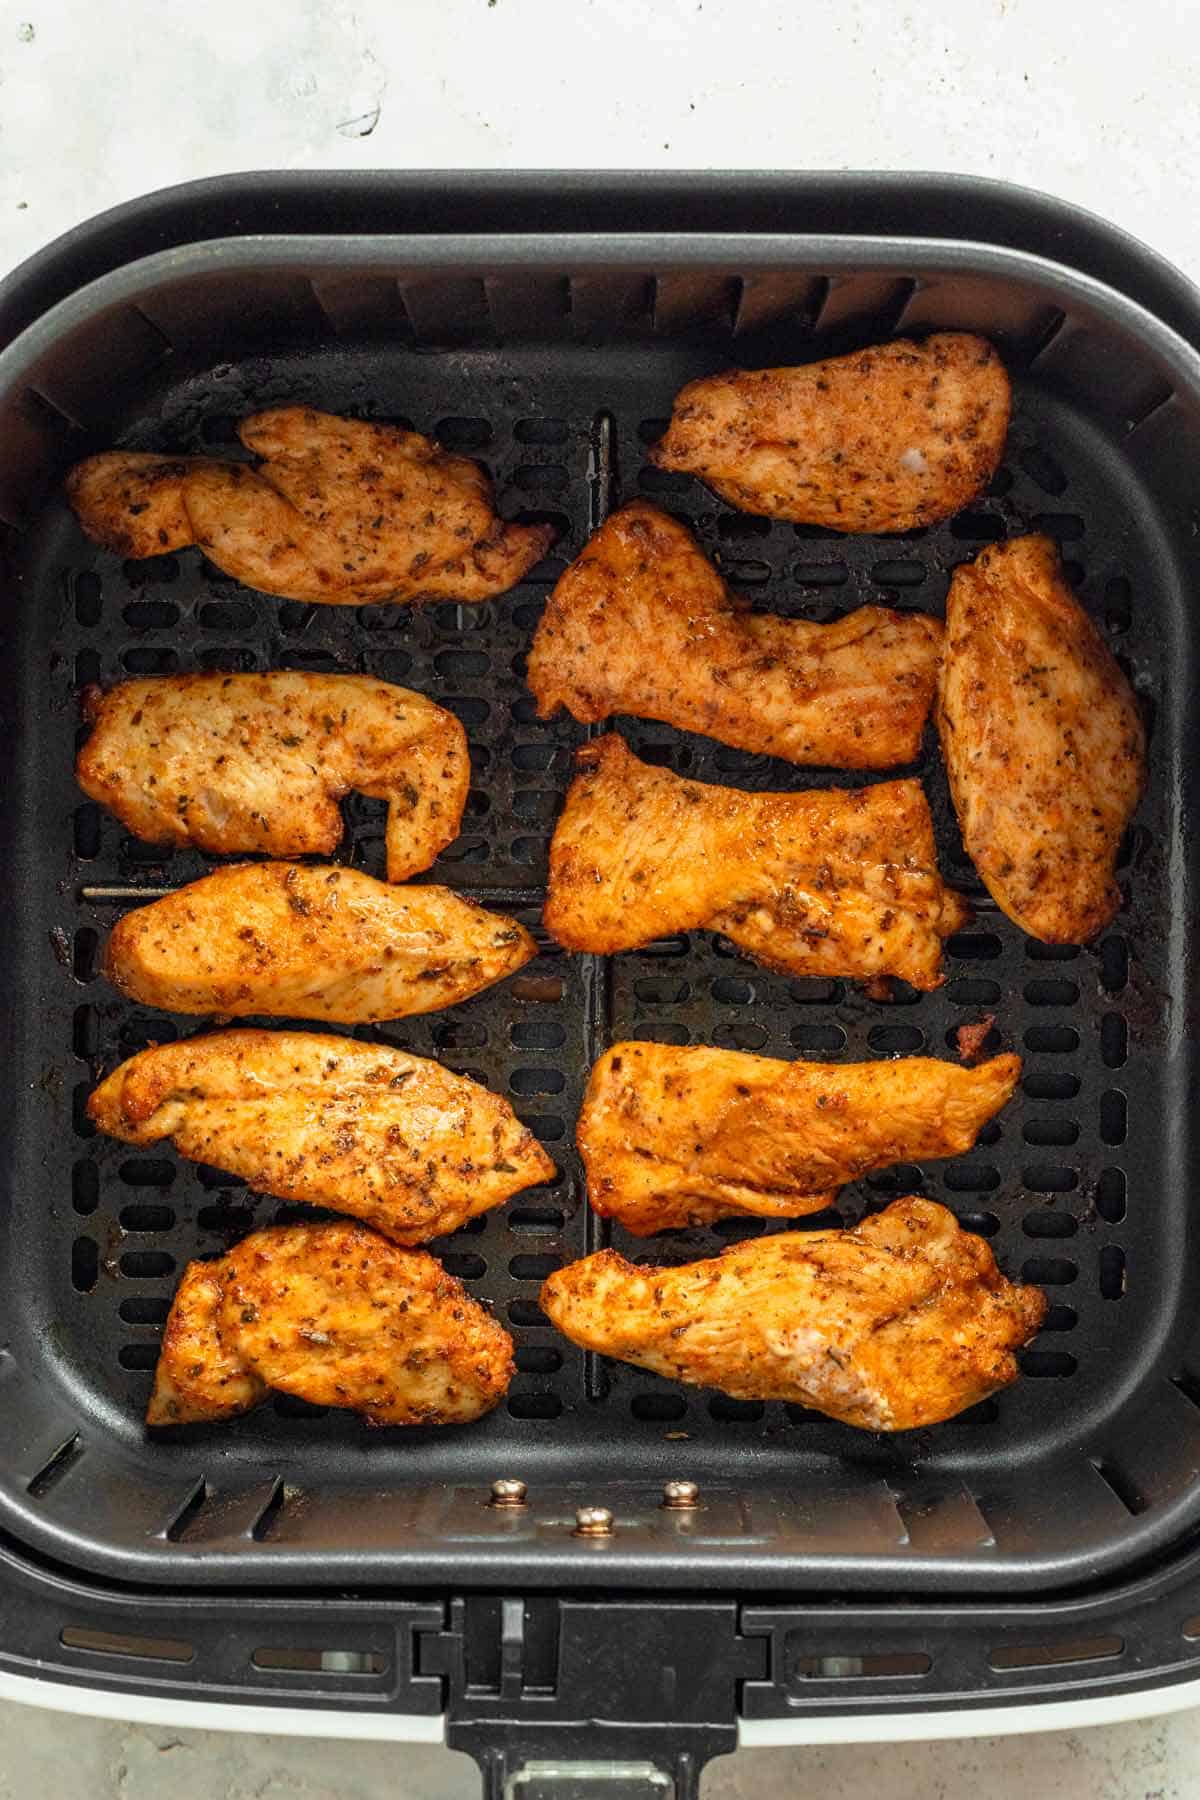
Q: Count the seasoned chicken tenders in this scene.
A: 11